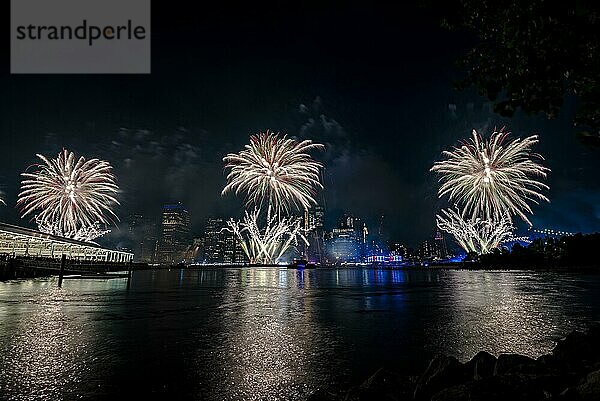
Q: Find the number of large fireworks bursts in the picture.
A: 3